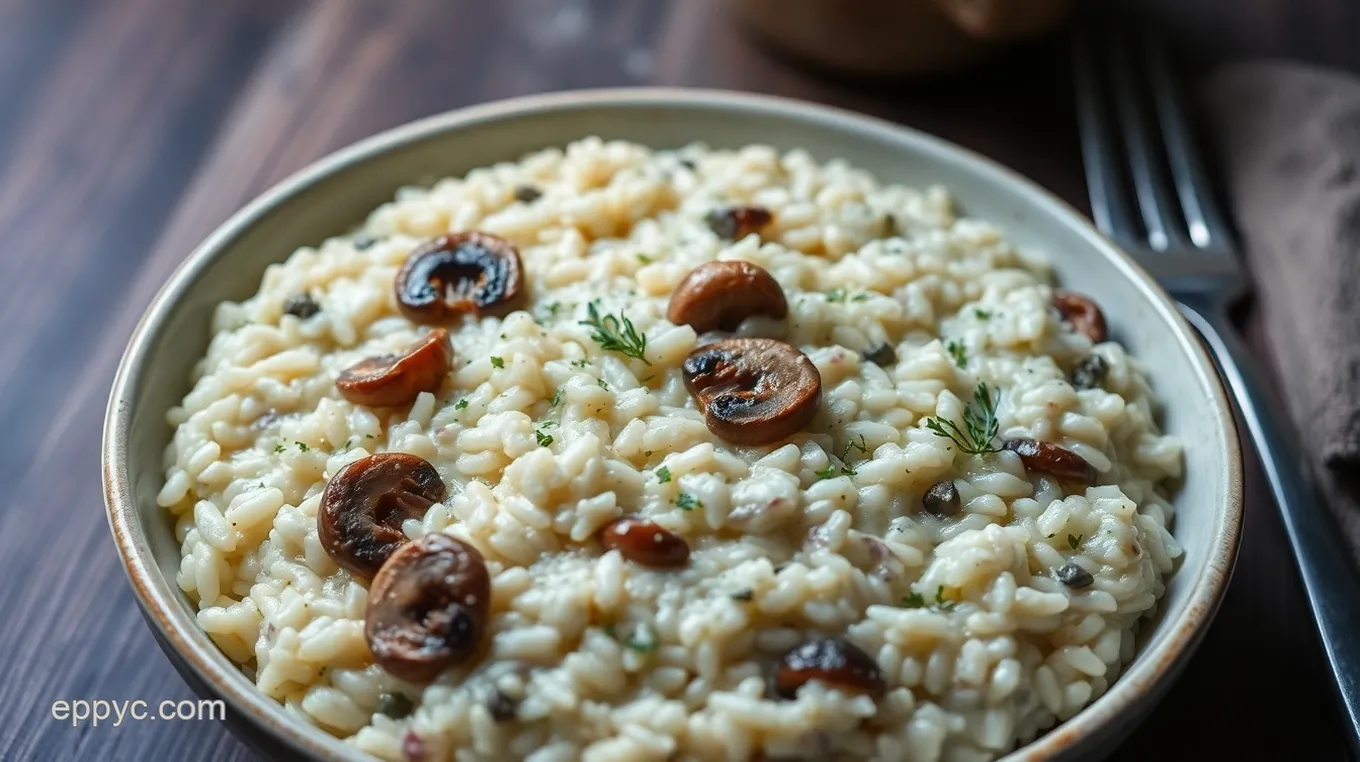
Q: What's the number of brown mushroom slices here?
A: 11